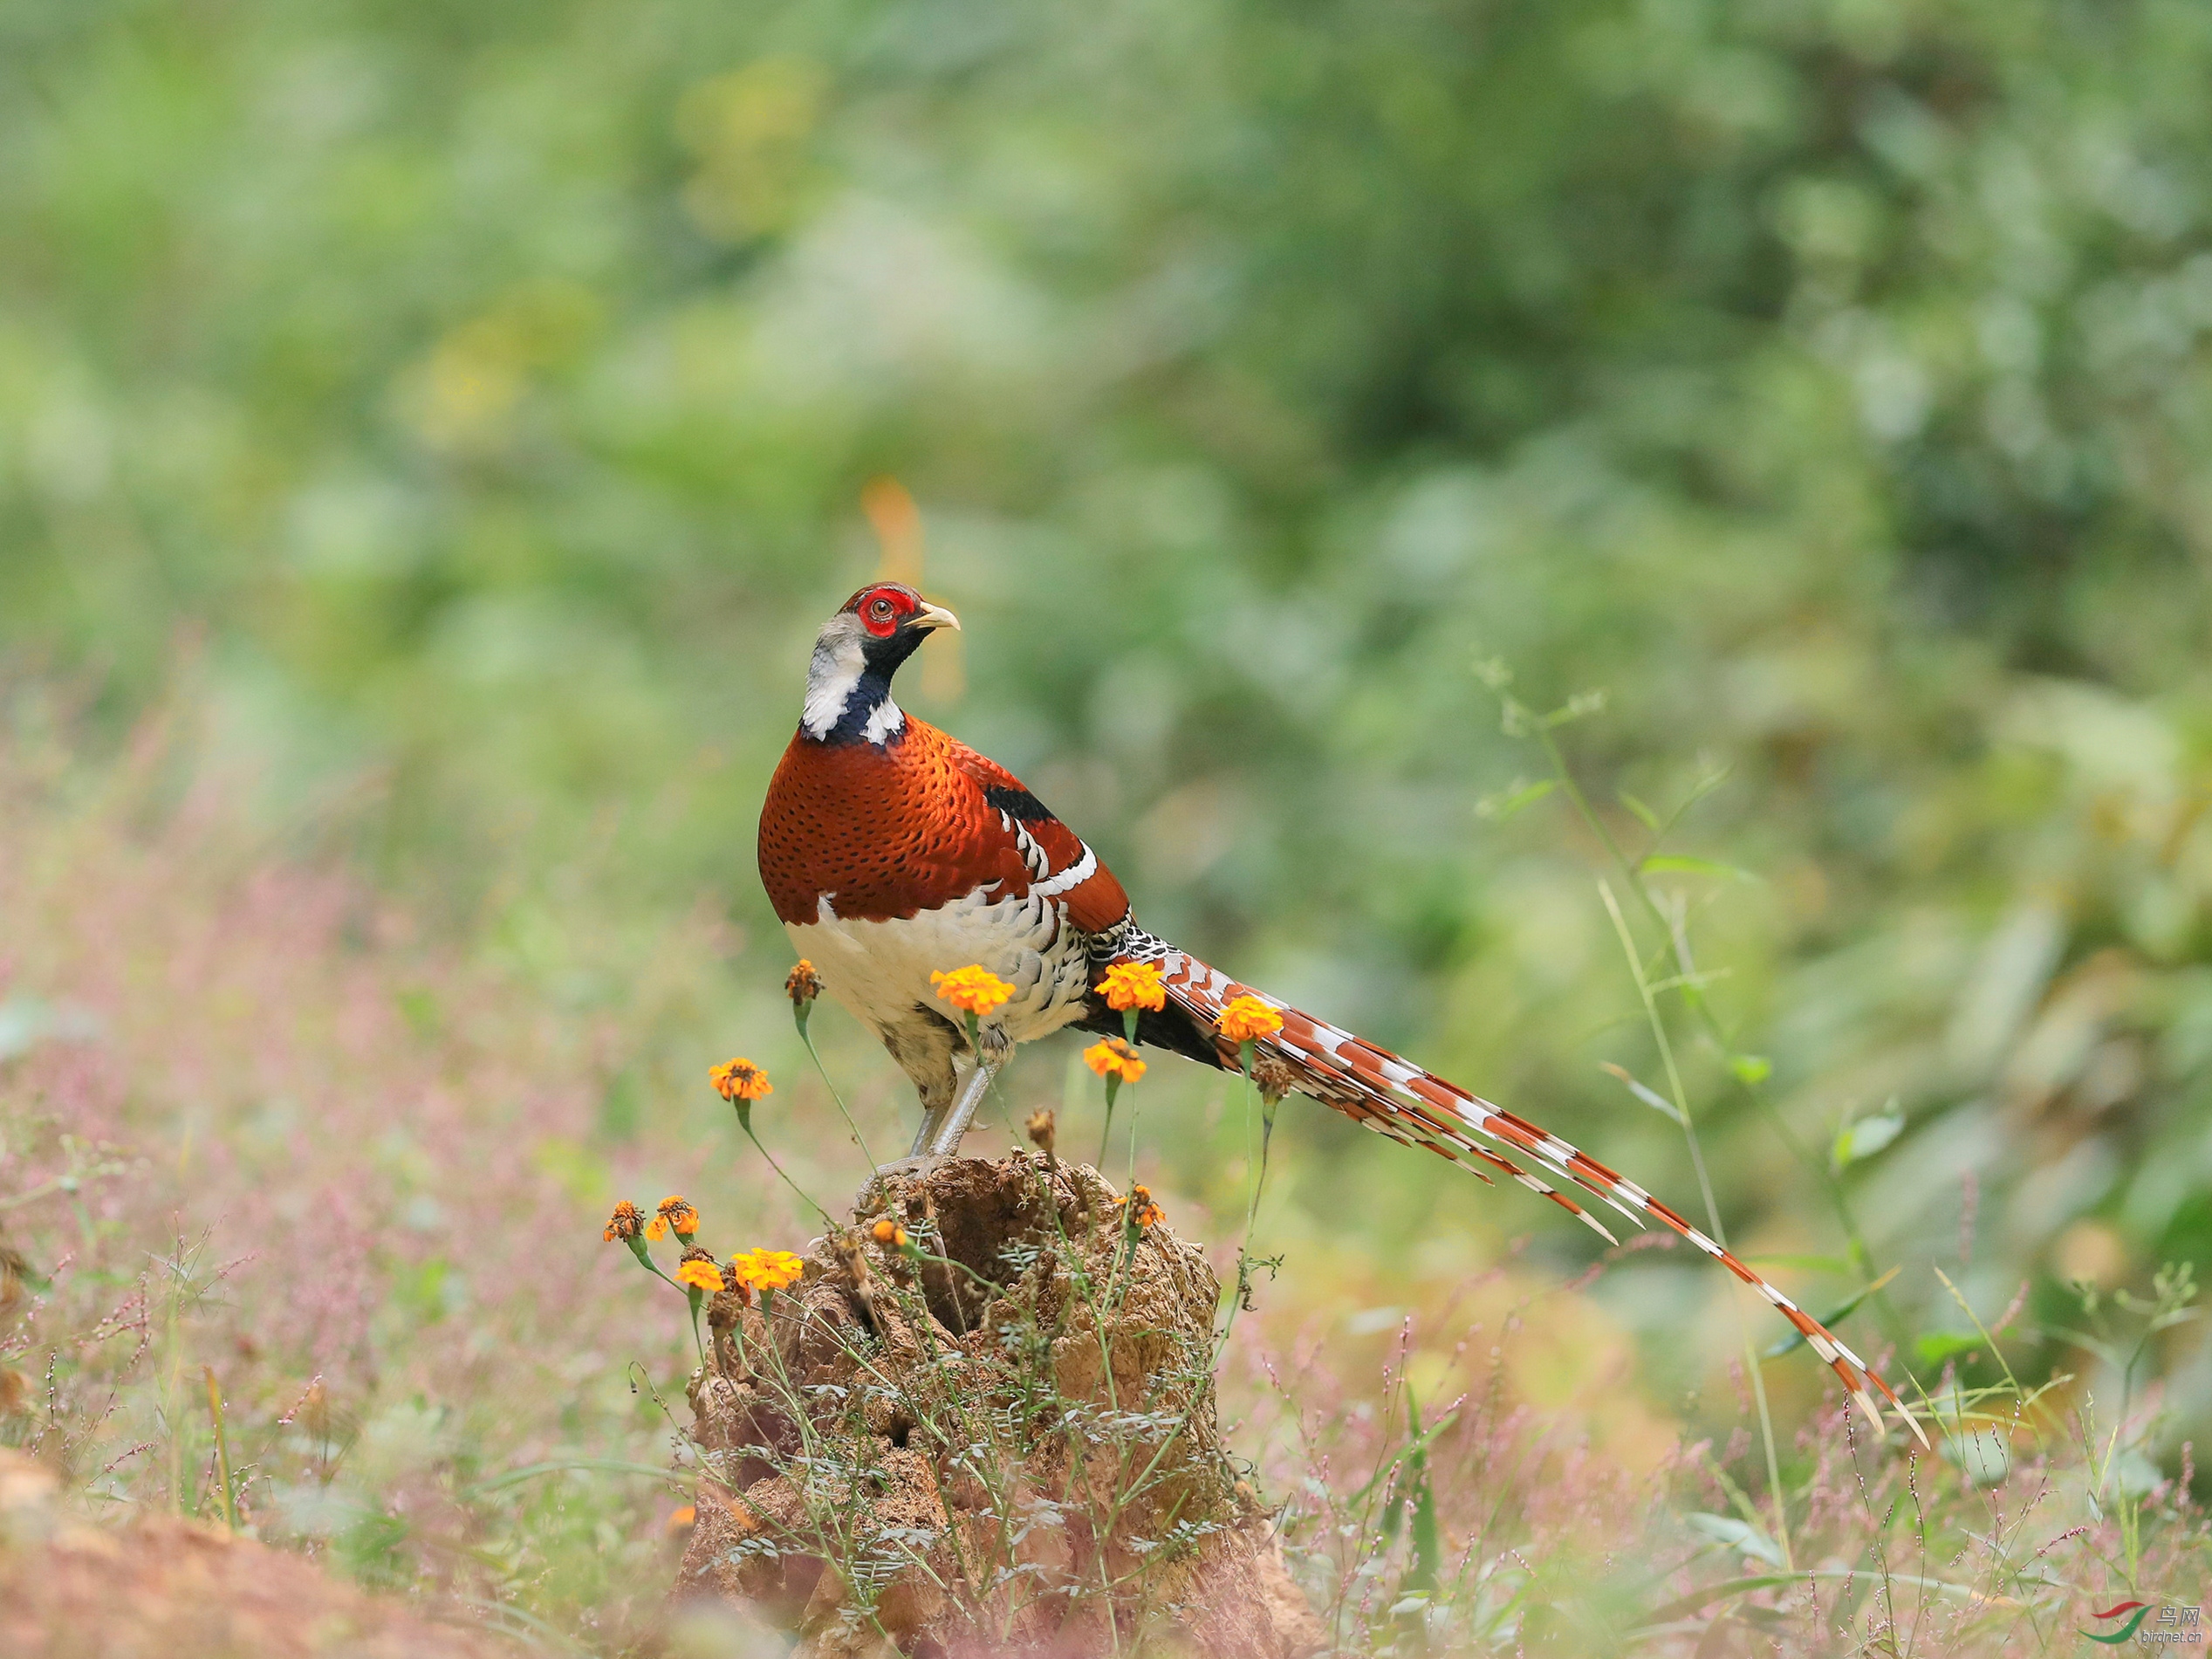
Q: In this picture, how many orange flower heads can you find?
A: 12